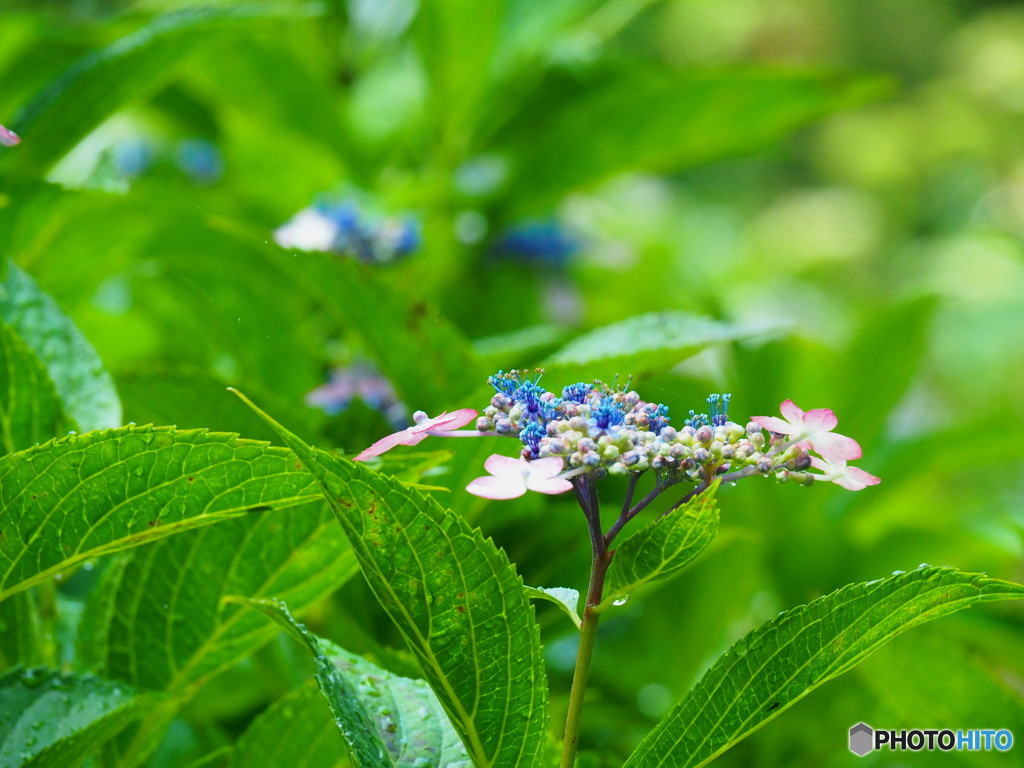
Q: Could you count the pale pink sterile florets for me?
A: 4